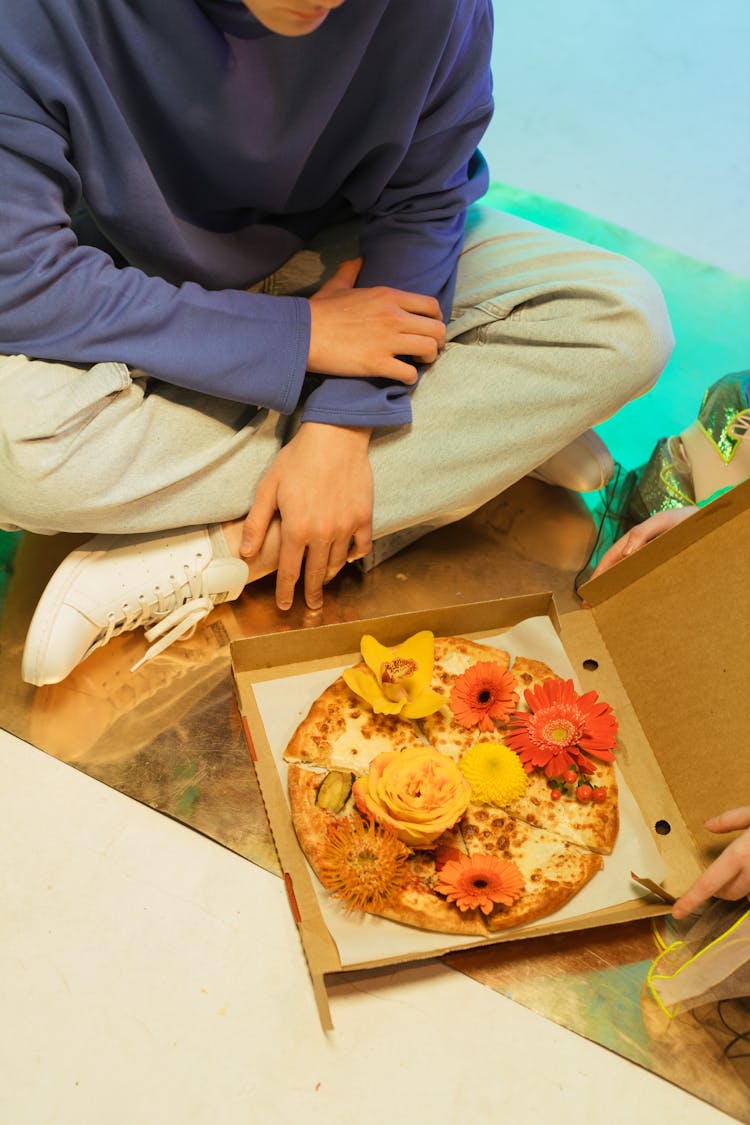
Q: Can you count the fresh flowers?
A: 7